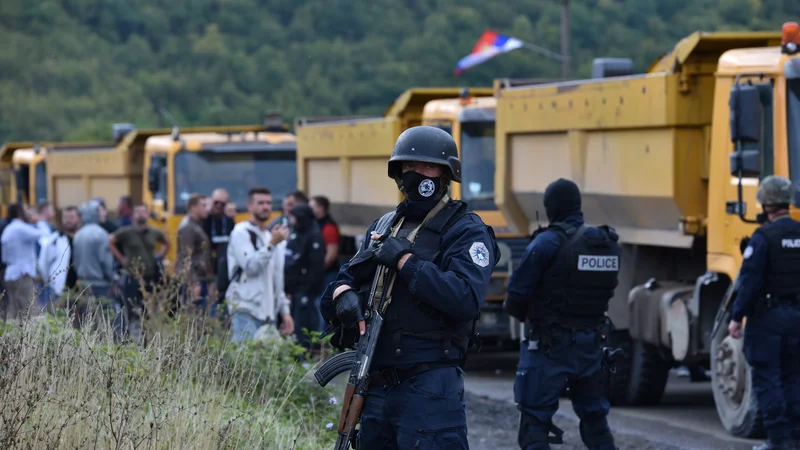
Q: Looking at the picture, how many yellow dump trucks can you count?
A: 4